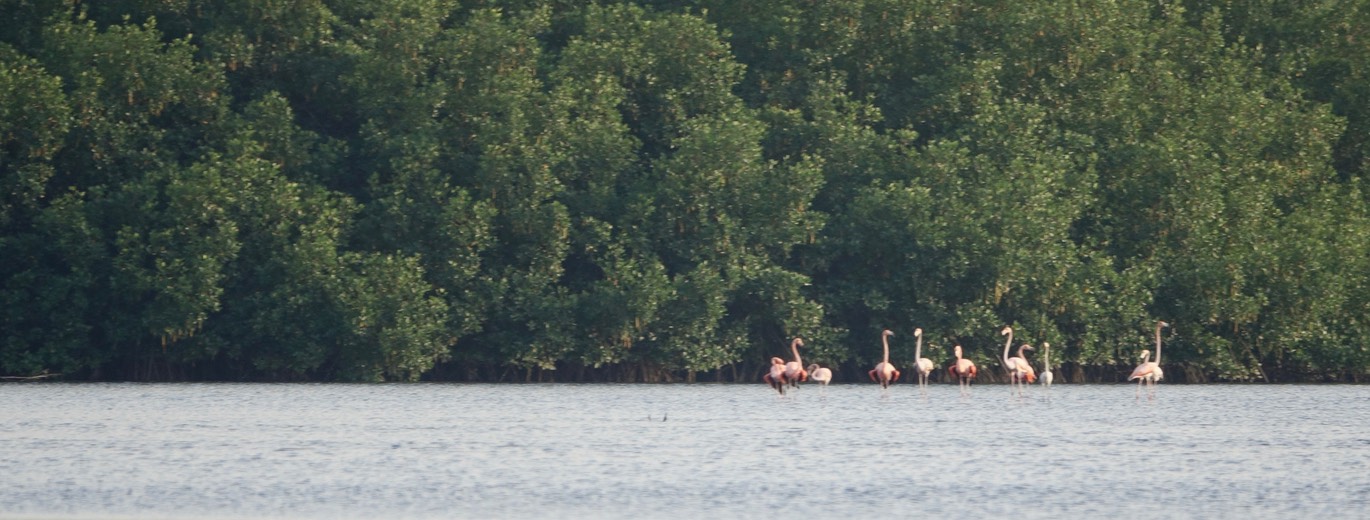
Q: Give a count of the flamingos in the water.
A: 11